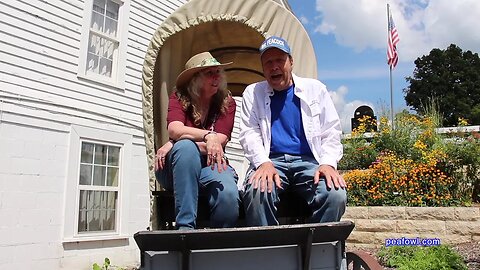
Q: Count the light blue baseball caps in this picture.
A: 1